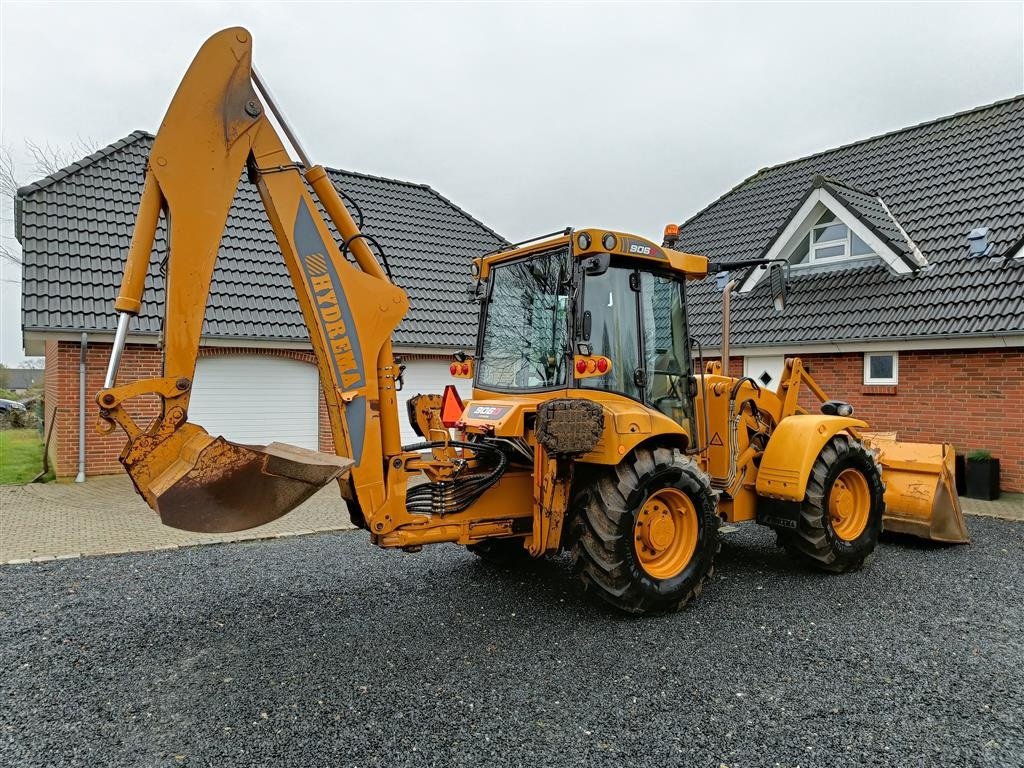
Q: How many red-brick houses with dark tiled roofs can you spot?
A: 2